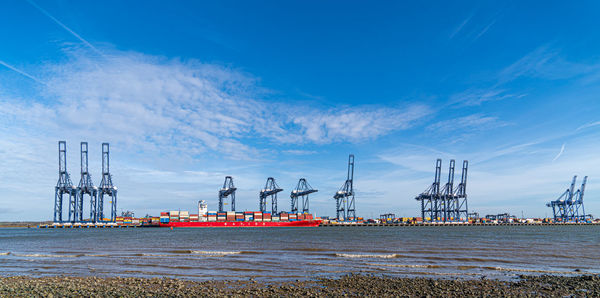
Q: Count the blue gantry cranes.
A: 12